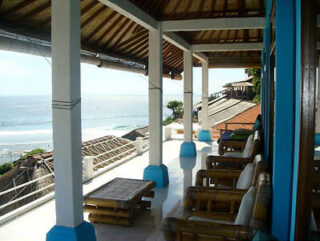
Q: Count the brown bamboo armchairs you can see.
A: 3